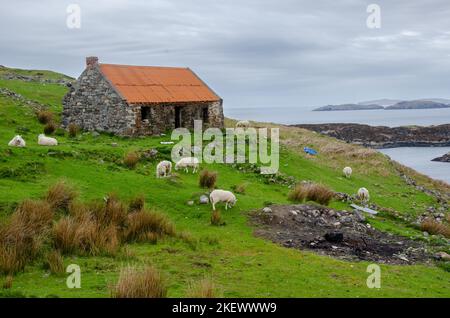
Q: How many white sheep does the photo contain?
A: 8